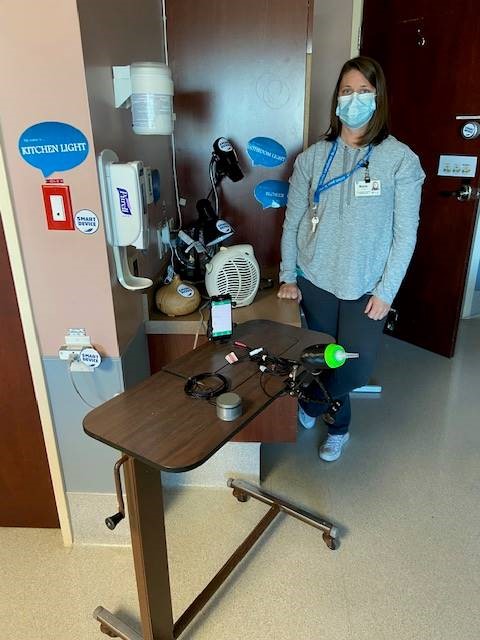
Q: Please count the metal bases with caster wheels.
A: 2